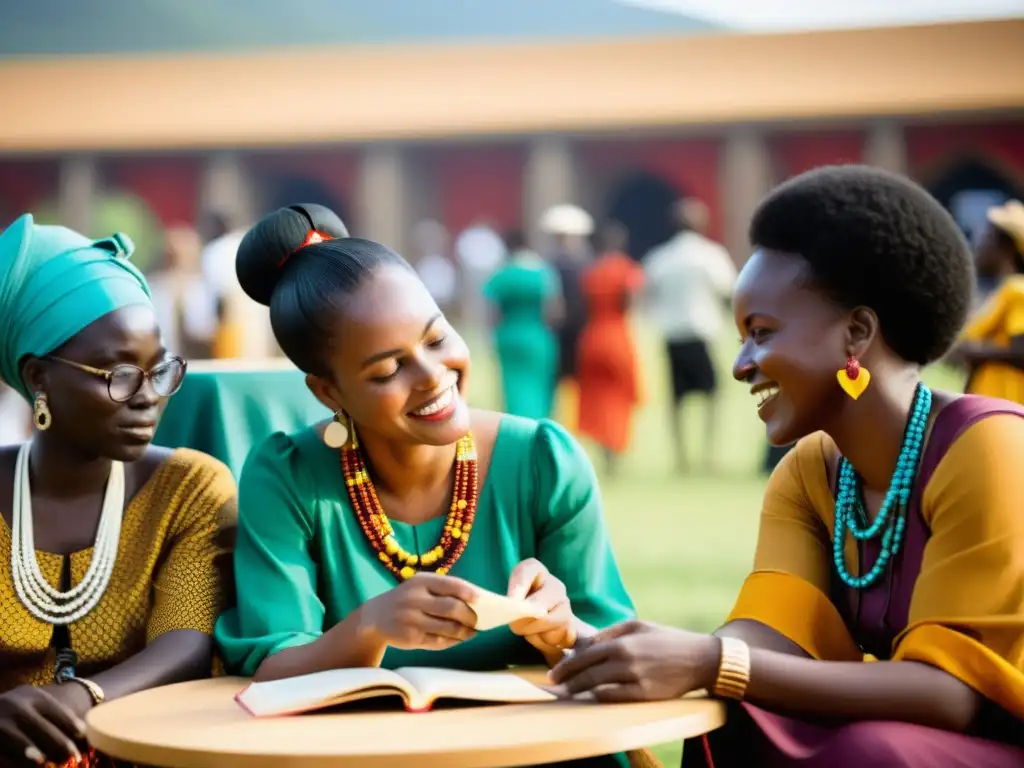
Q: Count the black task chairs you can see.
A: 0